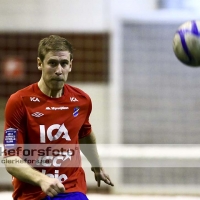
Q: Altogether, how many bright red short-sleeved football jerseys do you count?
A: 1